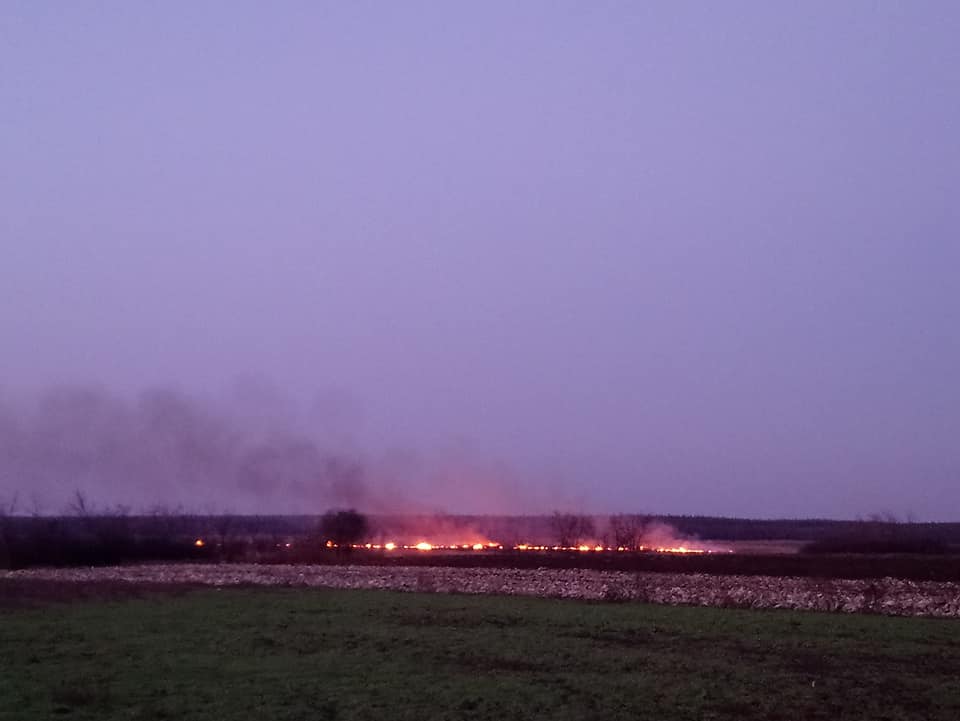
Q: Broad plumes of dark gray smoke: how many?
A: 1